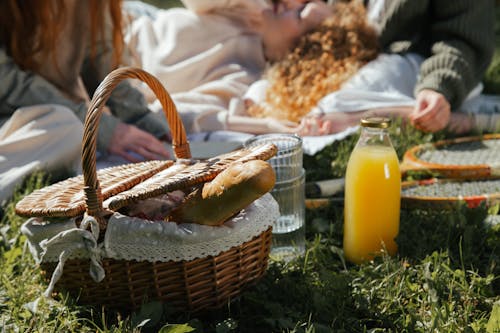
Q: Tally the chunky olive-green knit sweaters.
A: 1